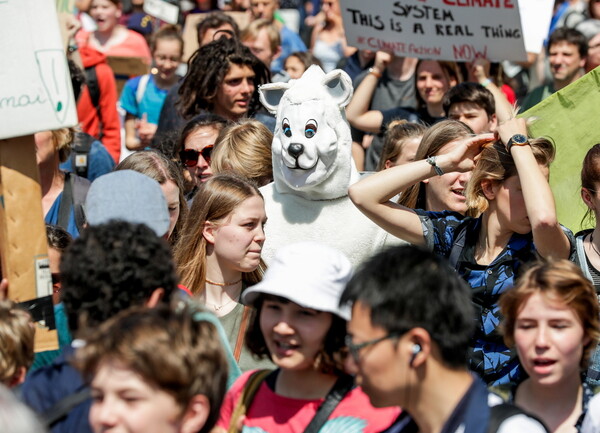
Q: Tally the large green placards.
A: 1